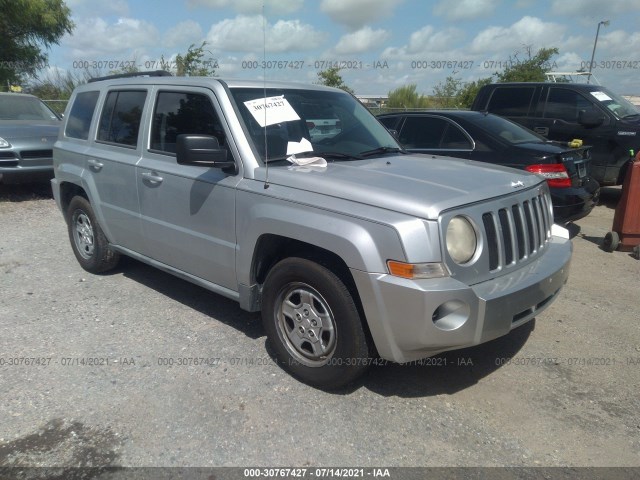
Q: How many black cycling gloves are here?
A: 0